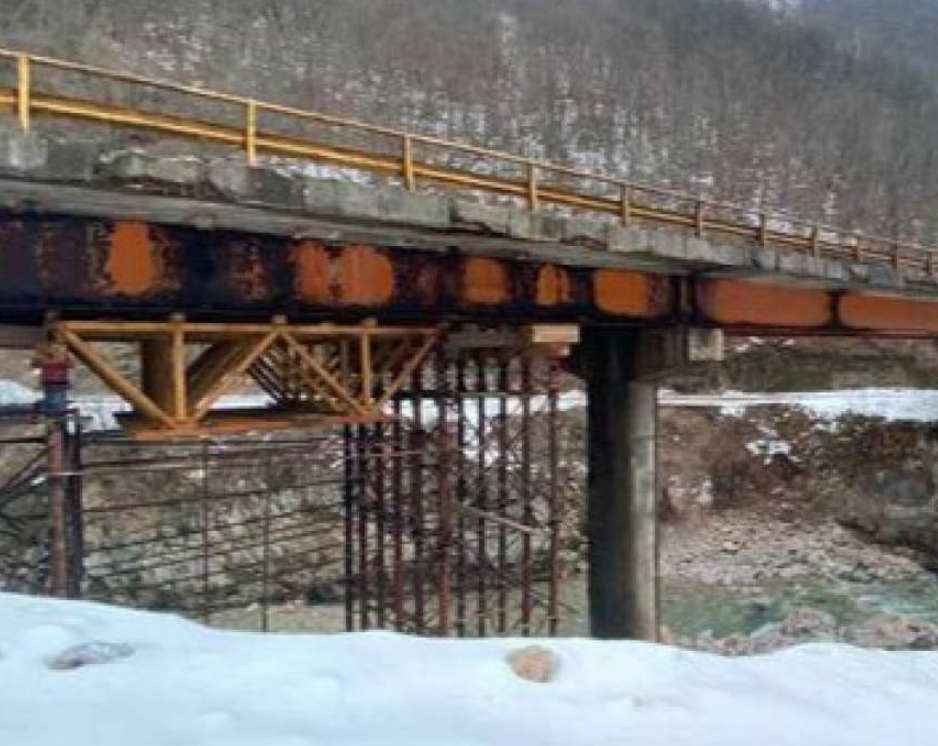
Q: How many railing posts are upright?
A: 11